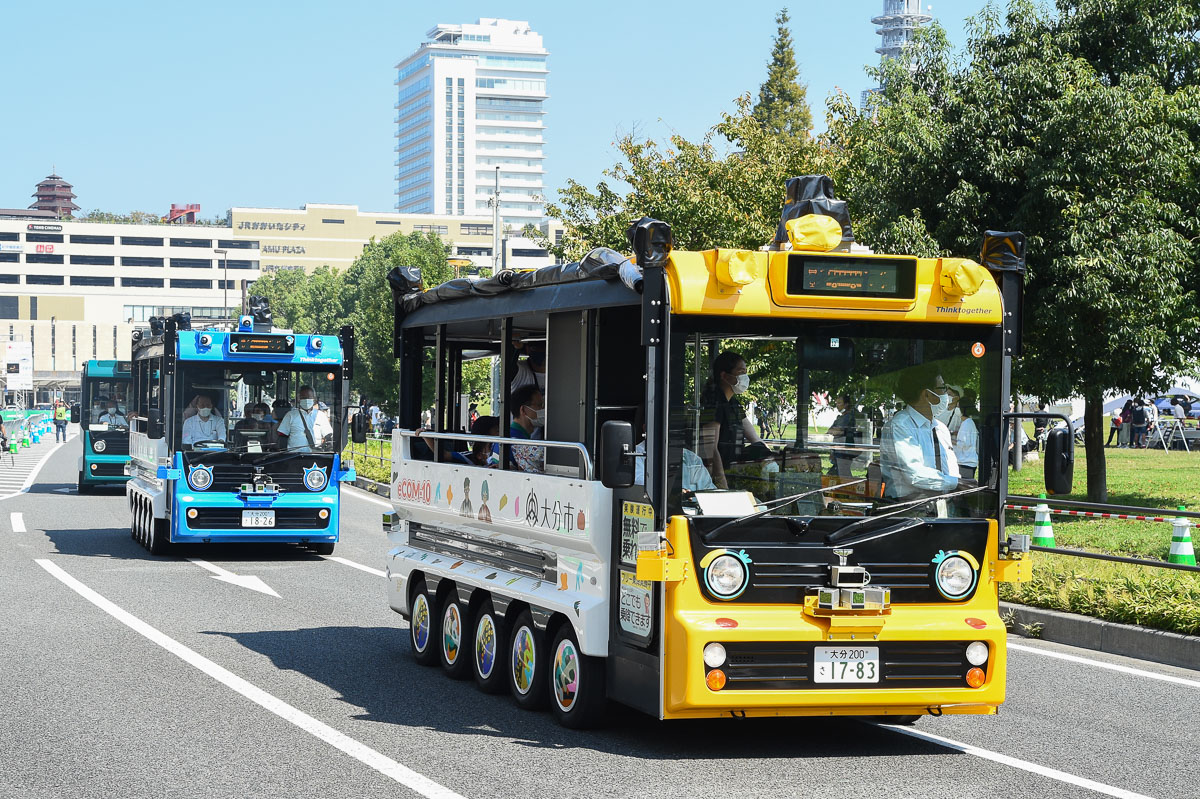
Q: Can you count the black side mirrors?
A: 5